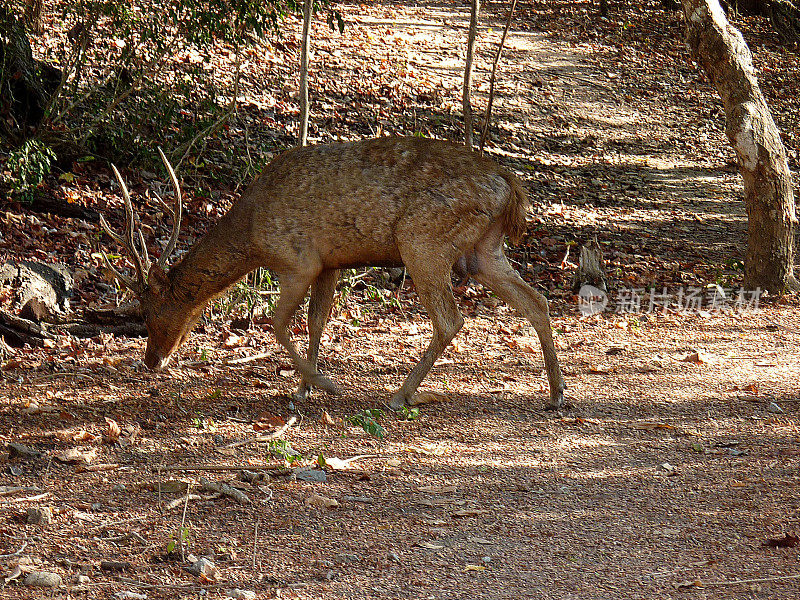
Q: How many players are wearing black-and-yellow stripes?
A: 0